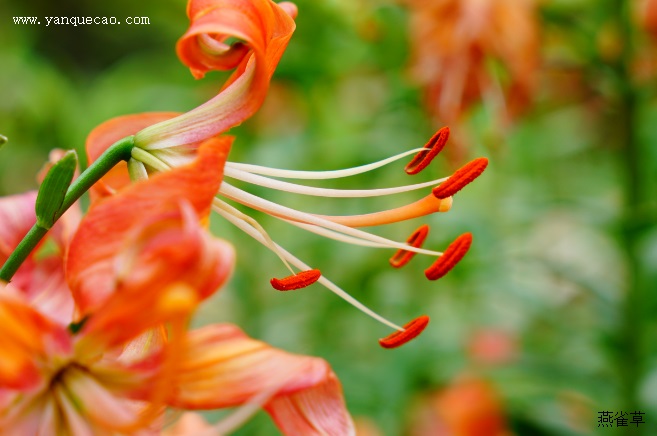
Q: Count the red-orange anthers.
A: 6